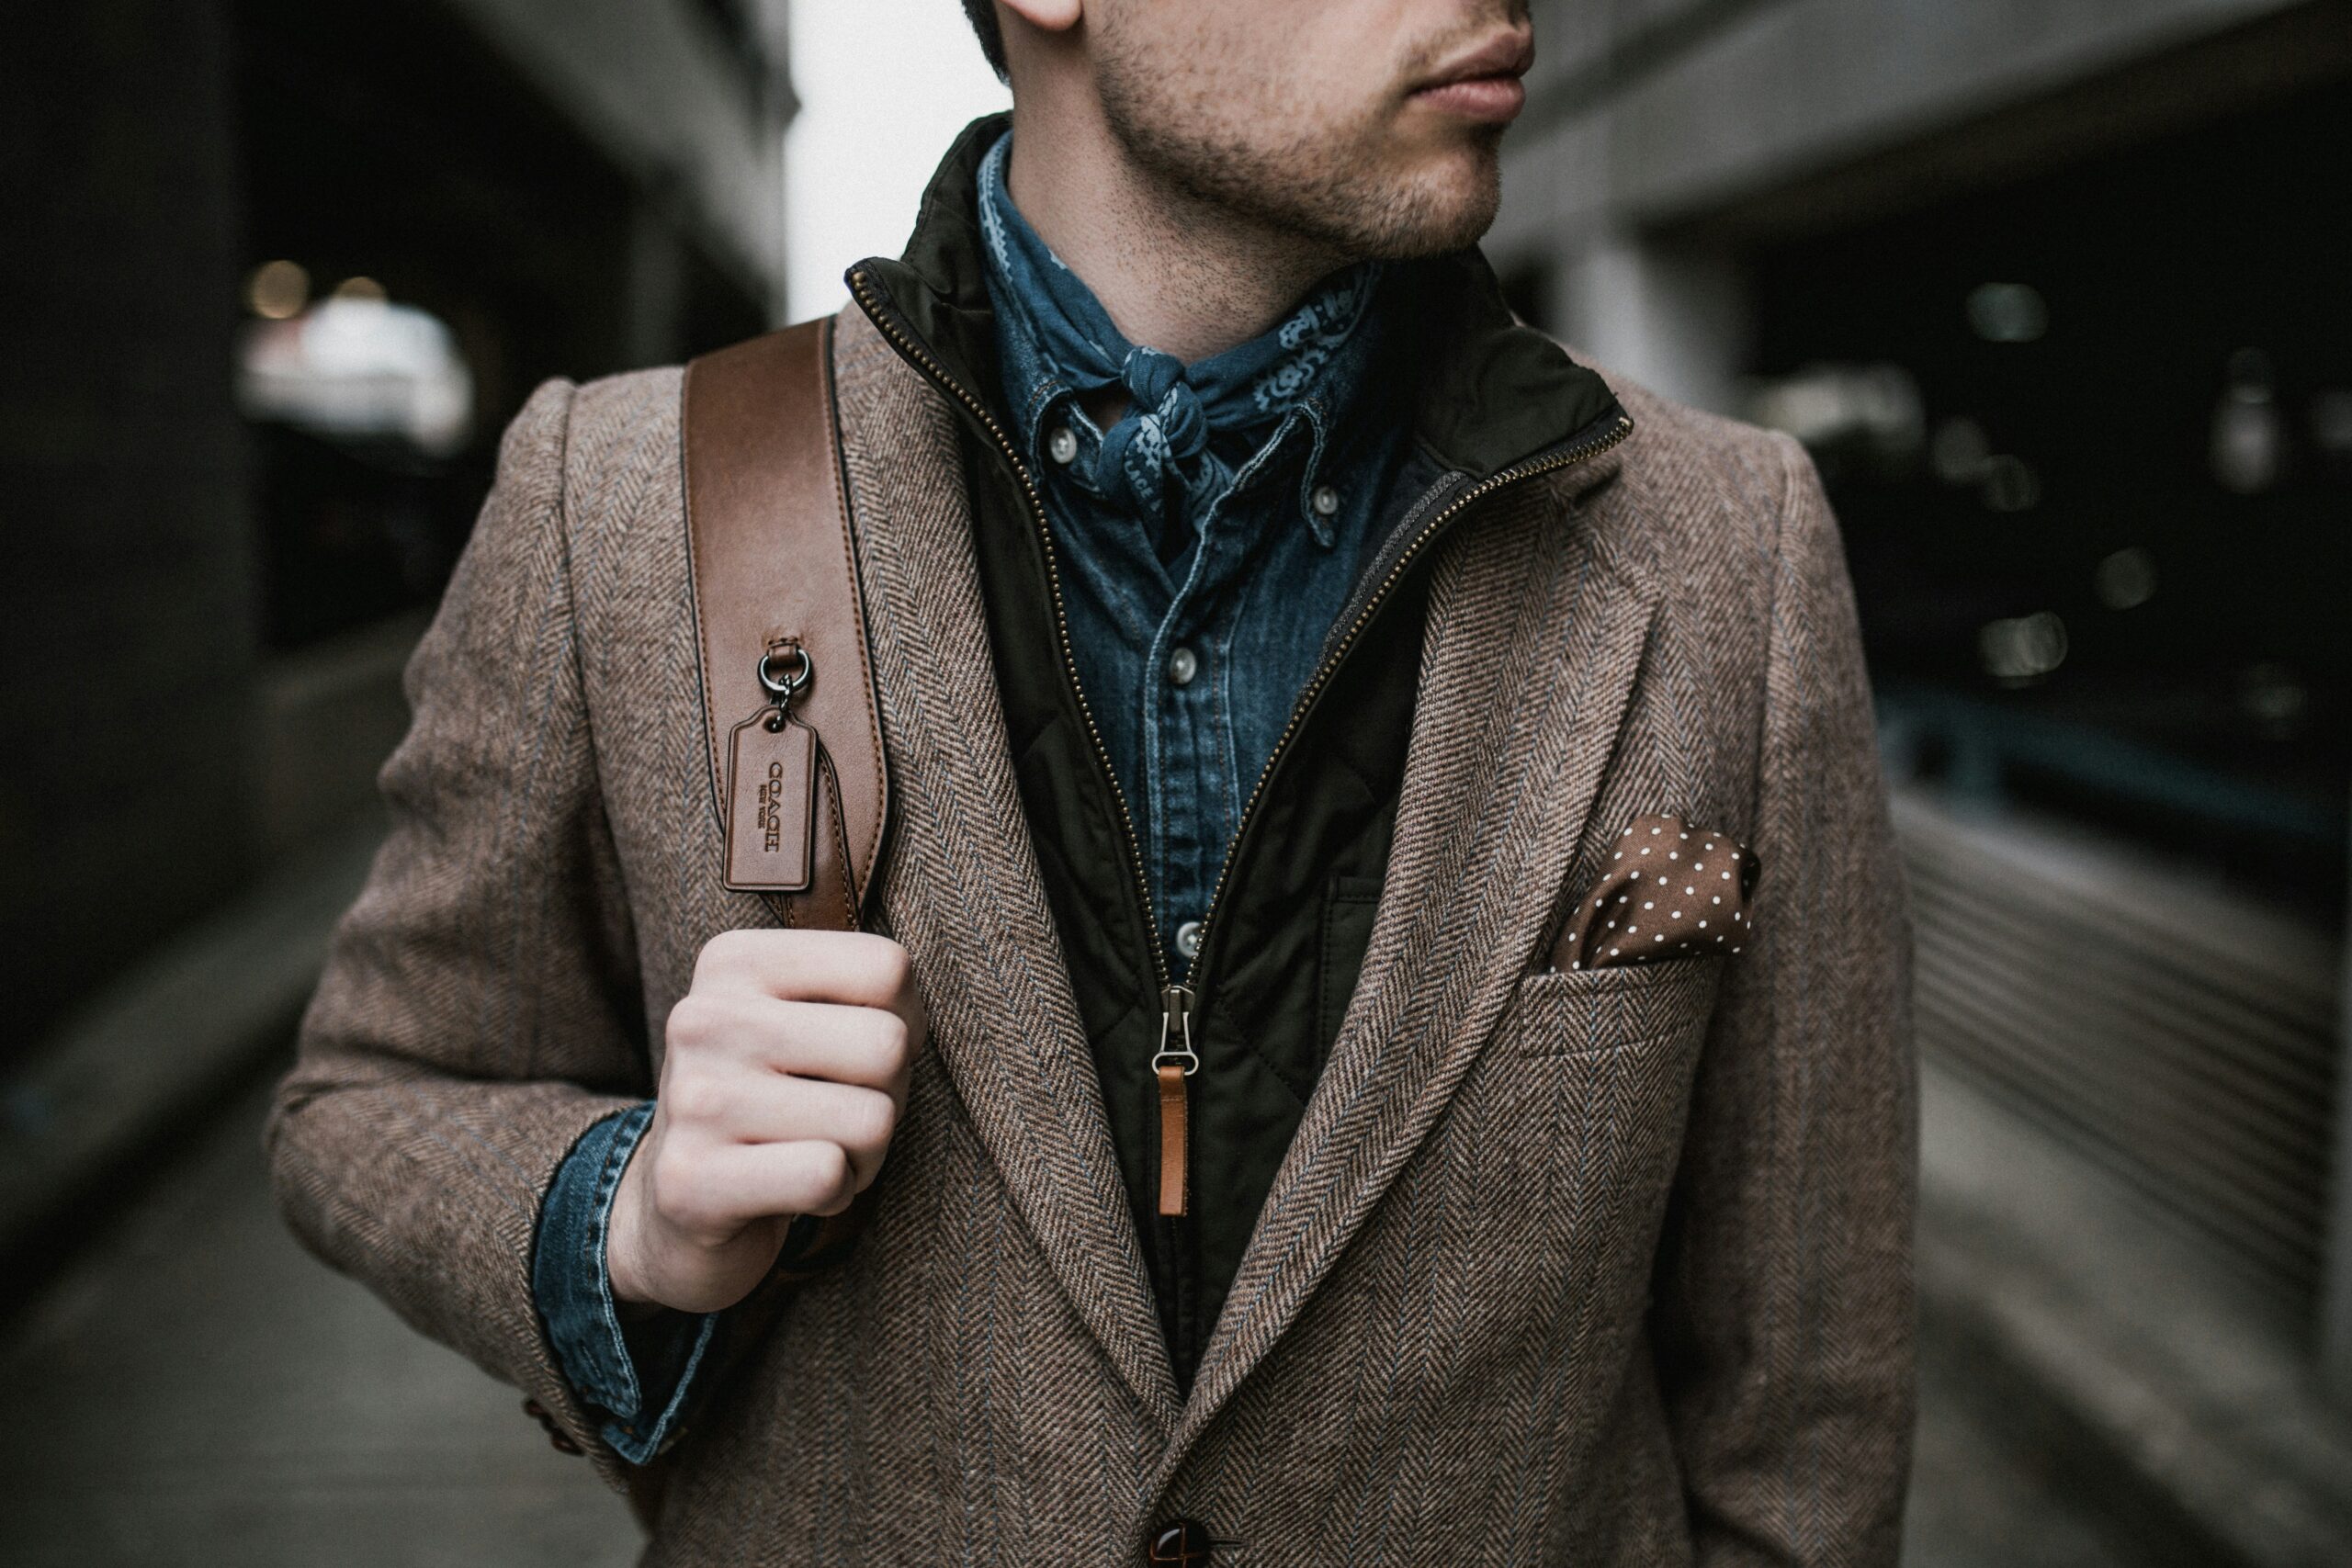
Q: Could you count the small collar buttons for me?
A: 2